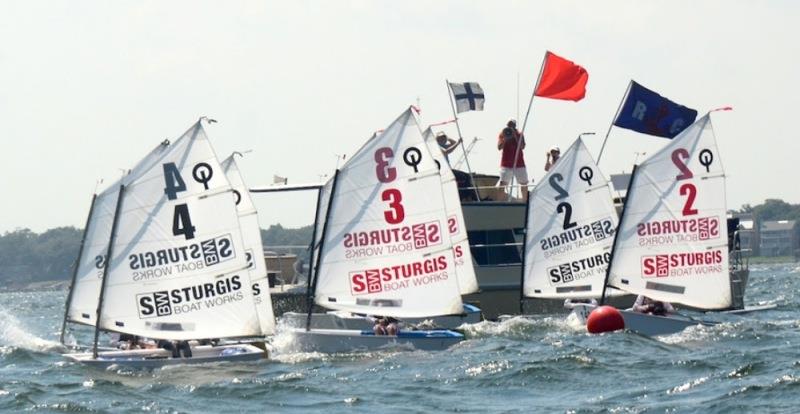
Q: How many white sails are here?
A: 8